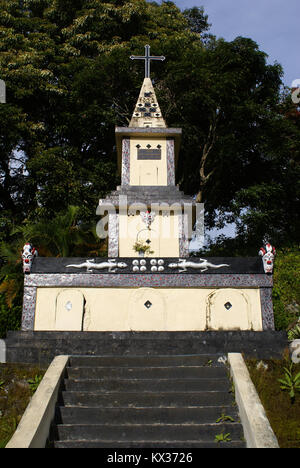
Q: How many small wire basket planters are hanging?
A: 0